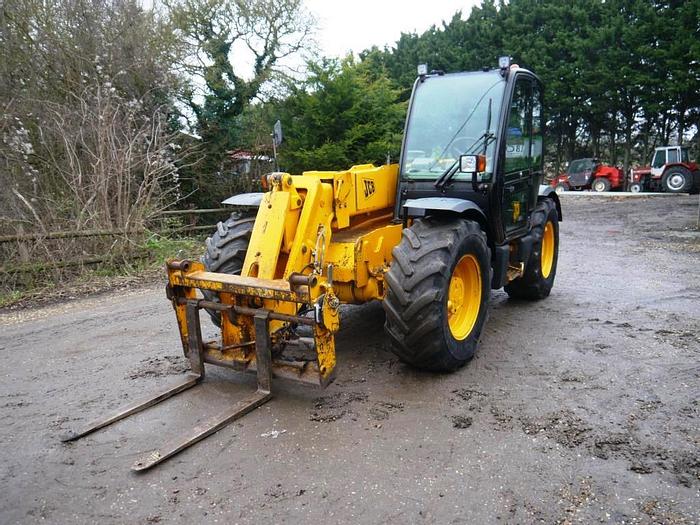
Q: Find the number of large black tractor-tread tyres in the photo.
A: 3